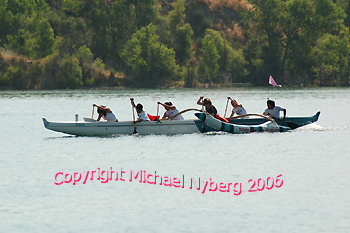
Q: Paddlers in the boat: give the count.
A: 6